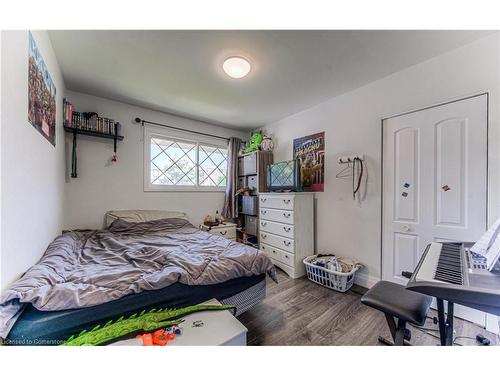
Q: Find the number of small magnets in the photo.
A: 3